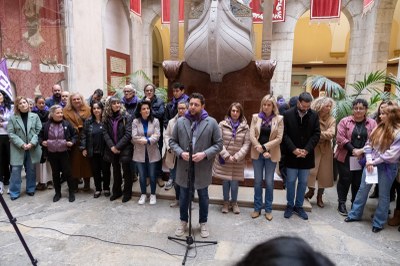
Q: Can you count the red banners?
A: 5